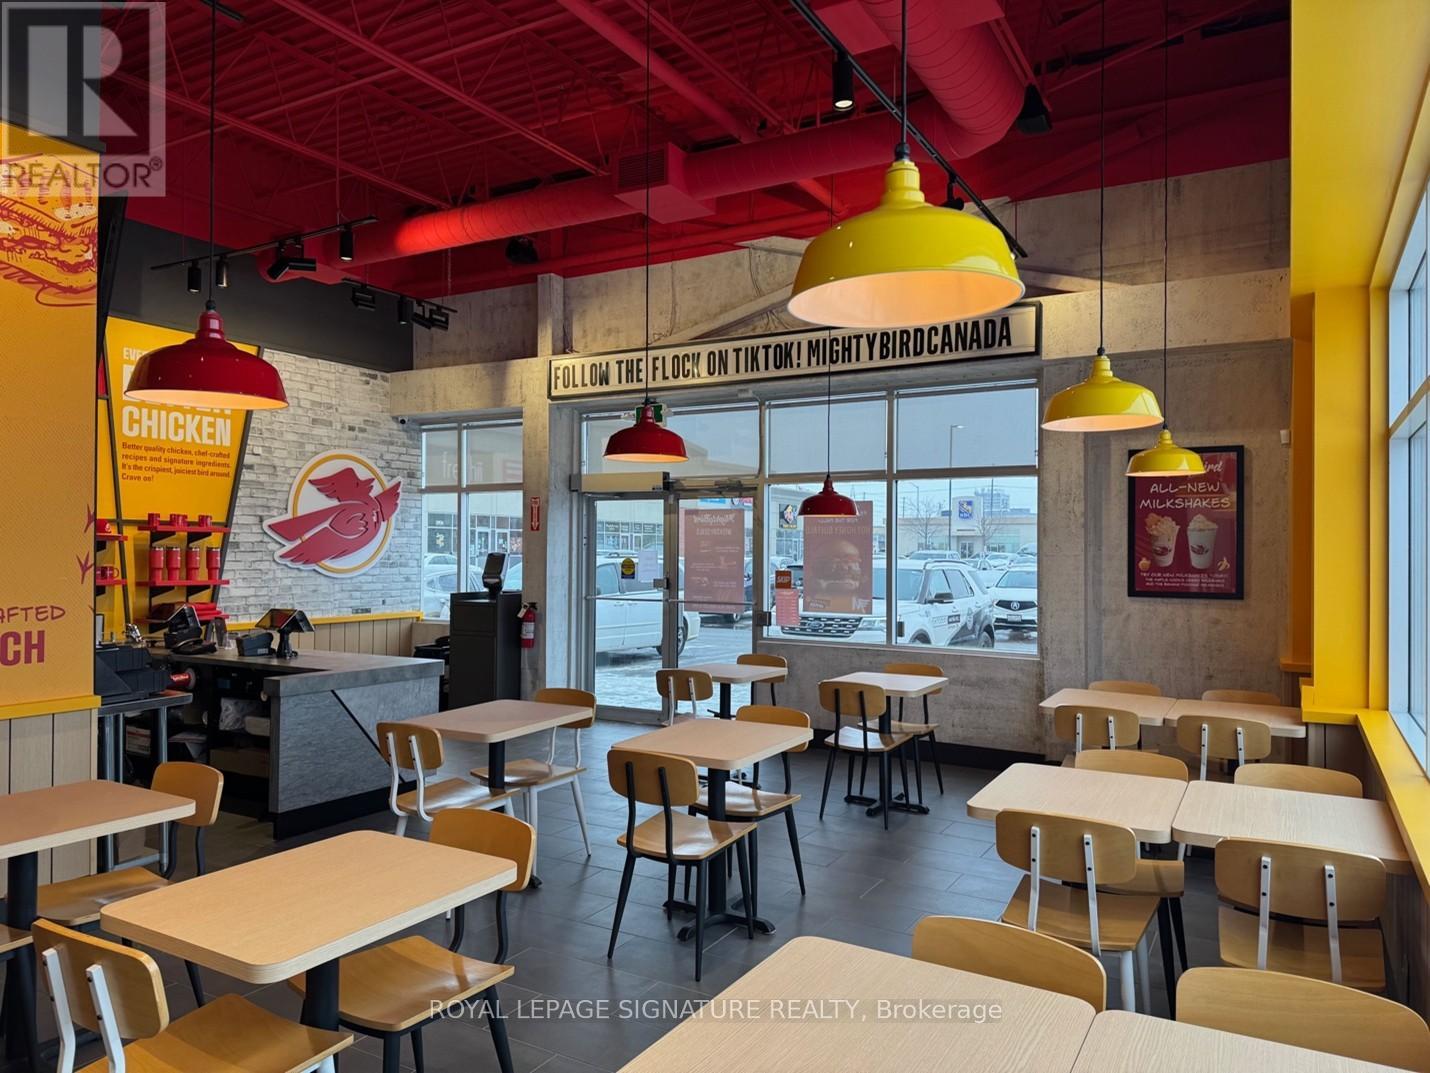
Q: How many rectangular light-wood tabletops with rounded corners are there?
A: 12